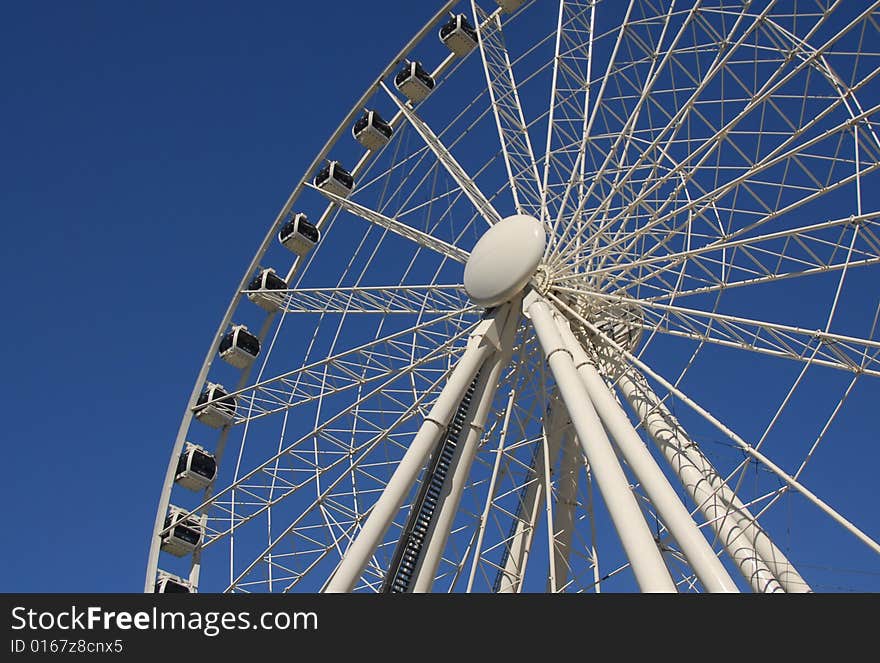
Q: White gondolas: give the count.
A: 12